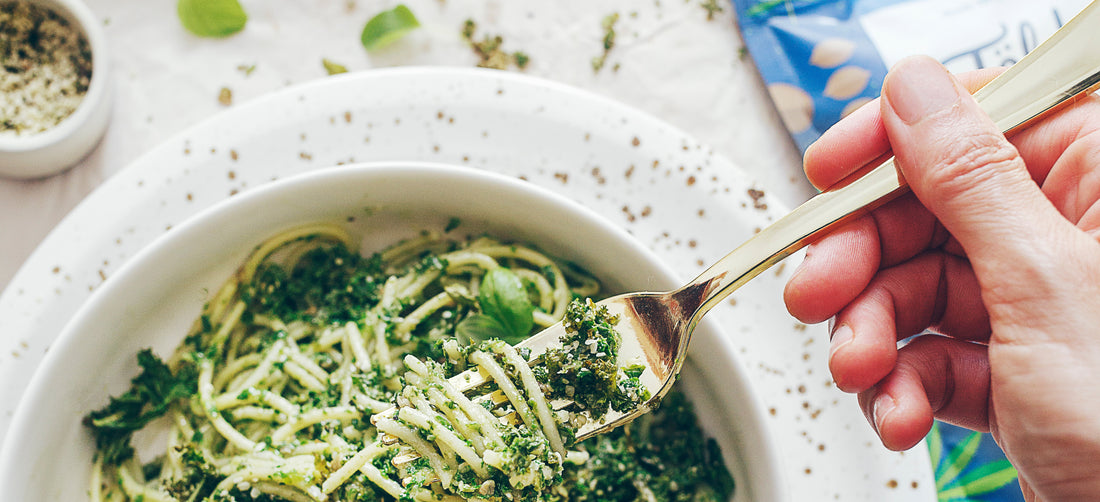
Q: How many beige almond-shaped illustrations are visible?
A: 4